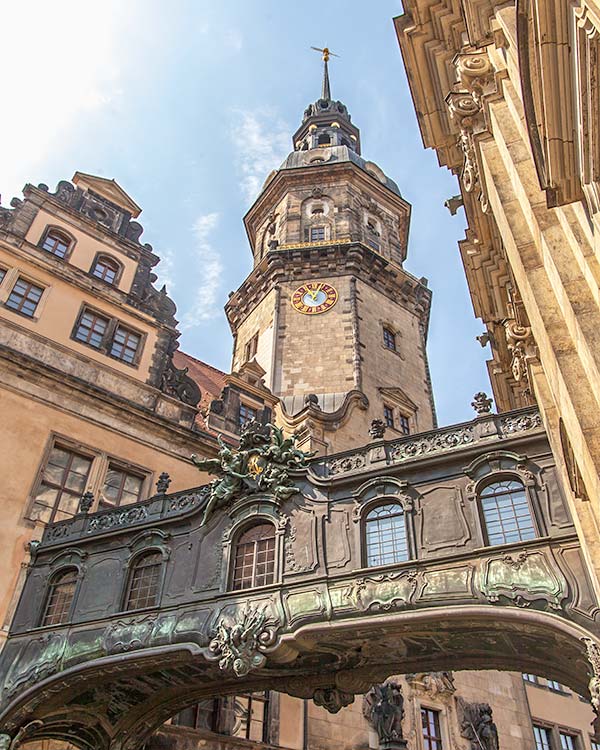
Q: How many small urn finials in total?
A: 4